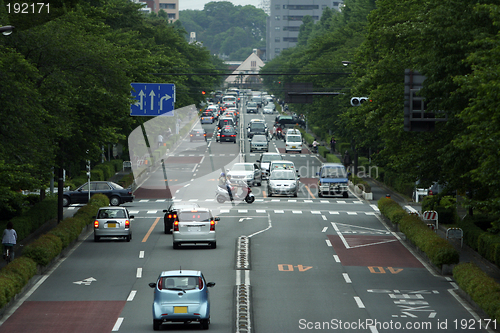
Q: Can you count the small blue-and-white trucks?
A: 1